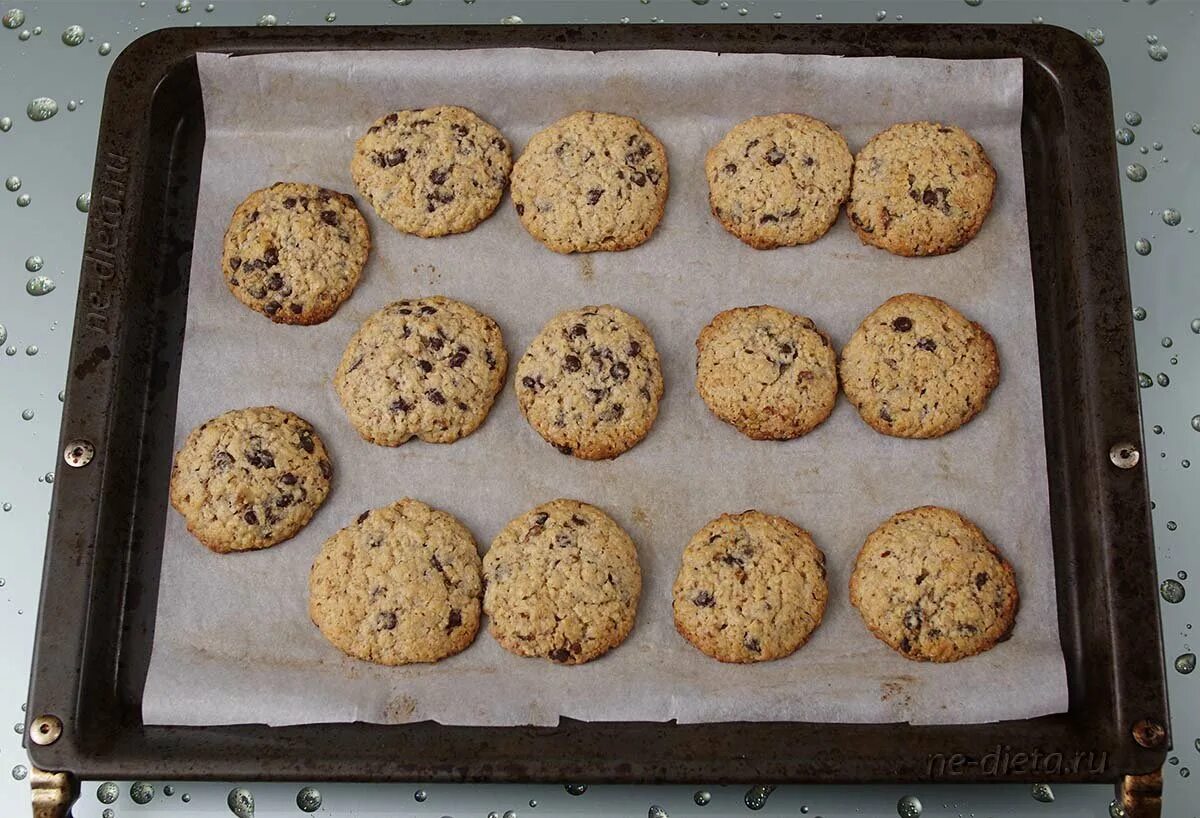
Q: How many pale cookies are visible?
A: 14